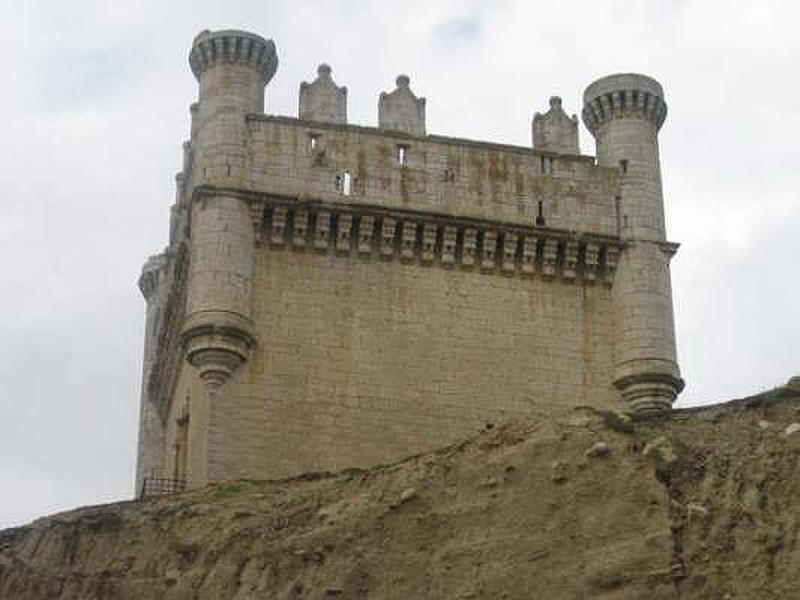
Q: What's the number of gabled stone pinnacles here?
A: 3